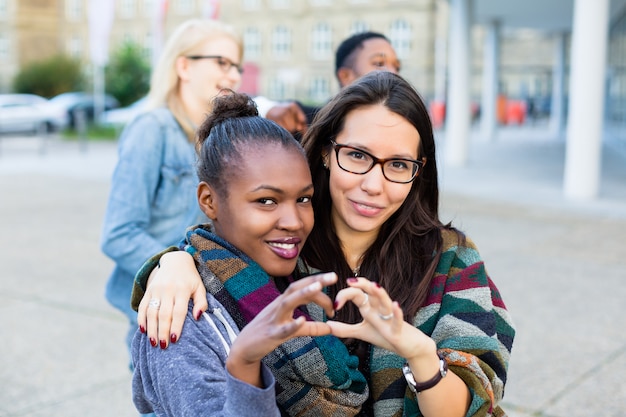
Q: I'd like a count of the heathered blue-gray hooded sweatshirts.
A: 1